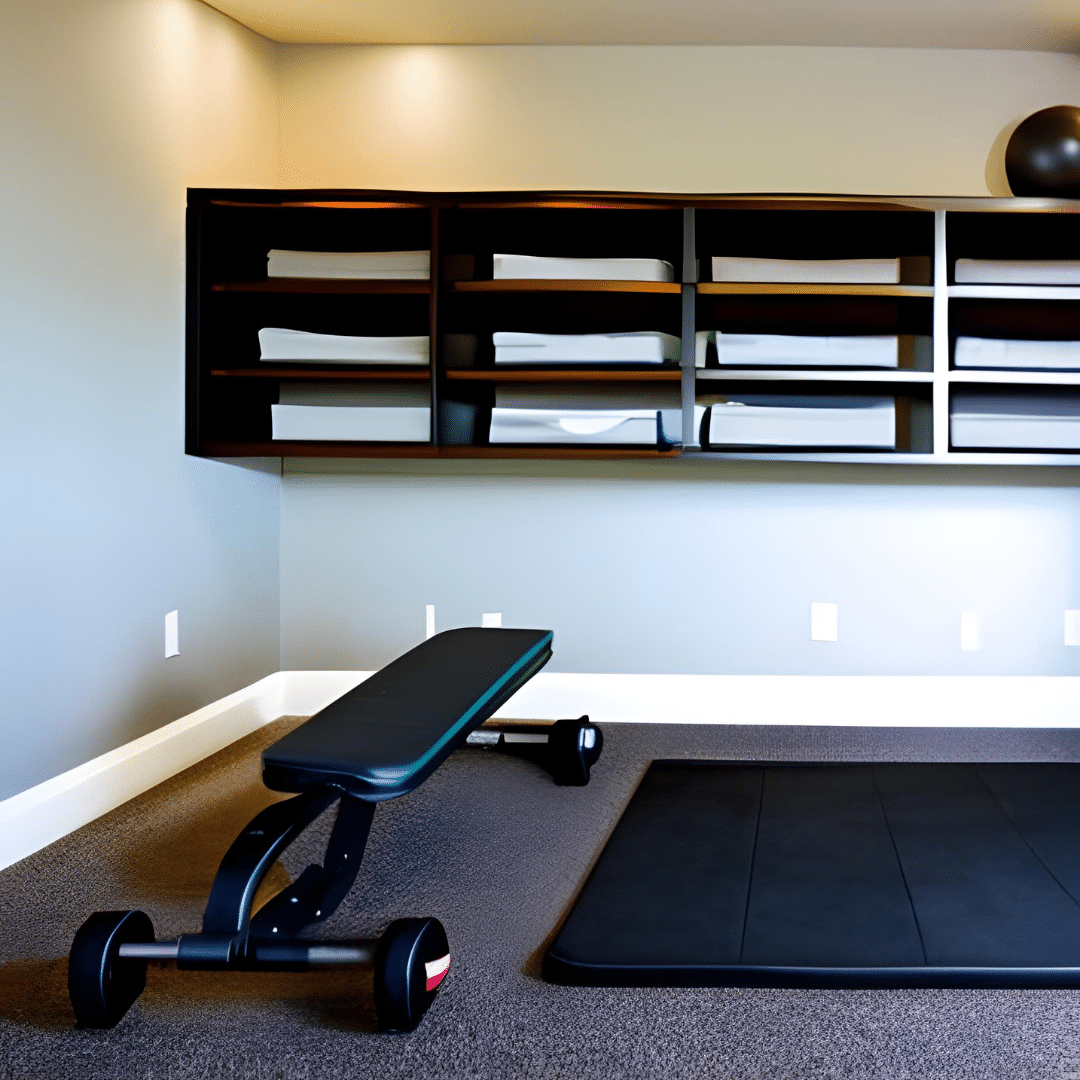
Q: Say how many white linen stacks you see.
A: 12